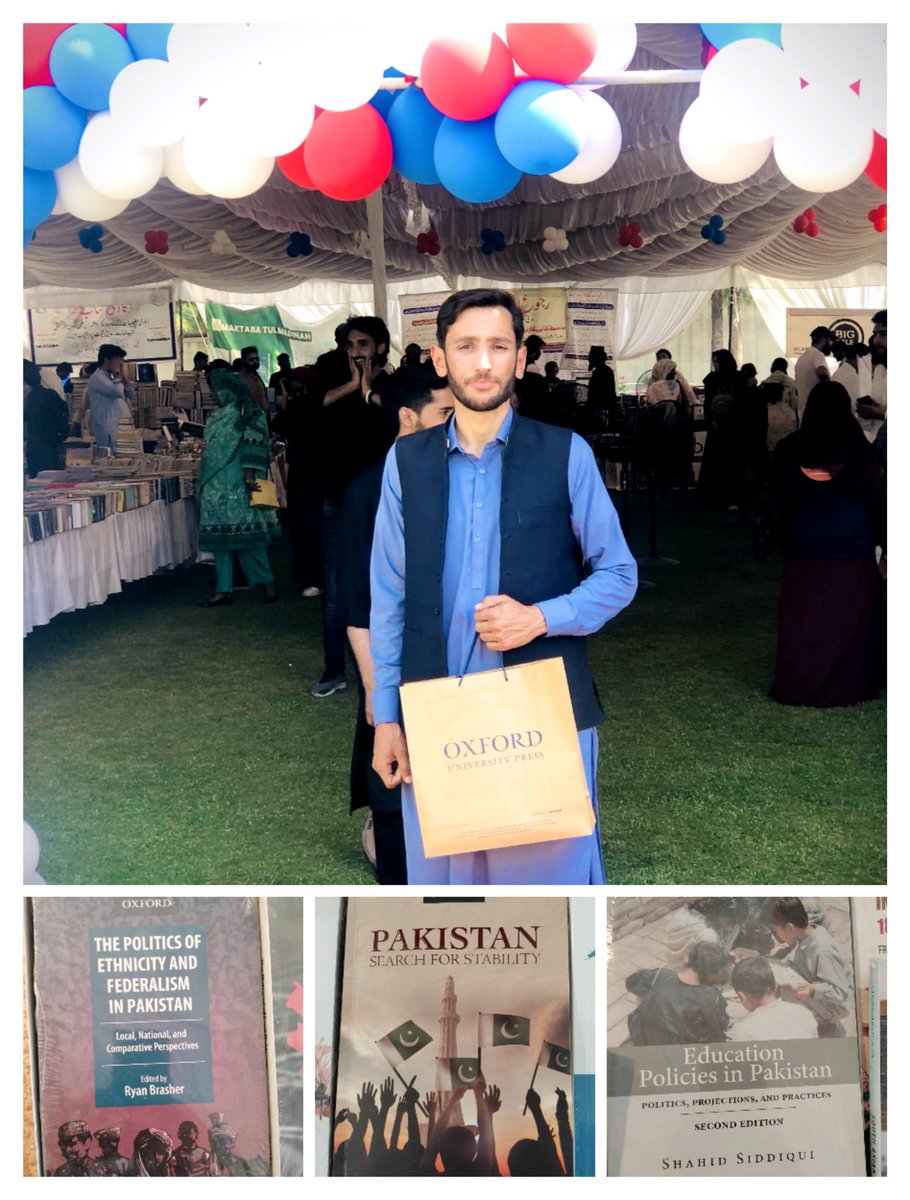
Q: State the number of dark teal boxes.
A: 1